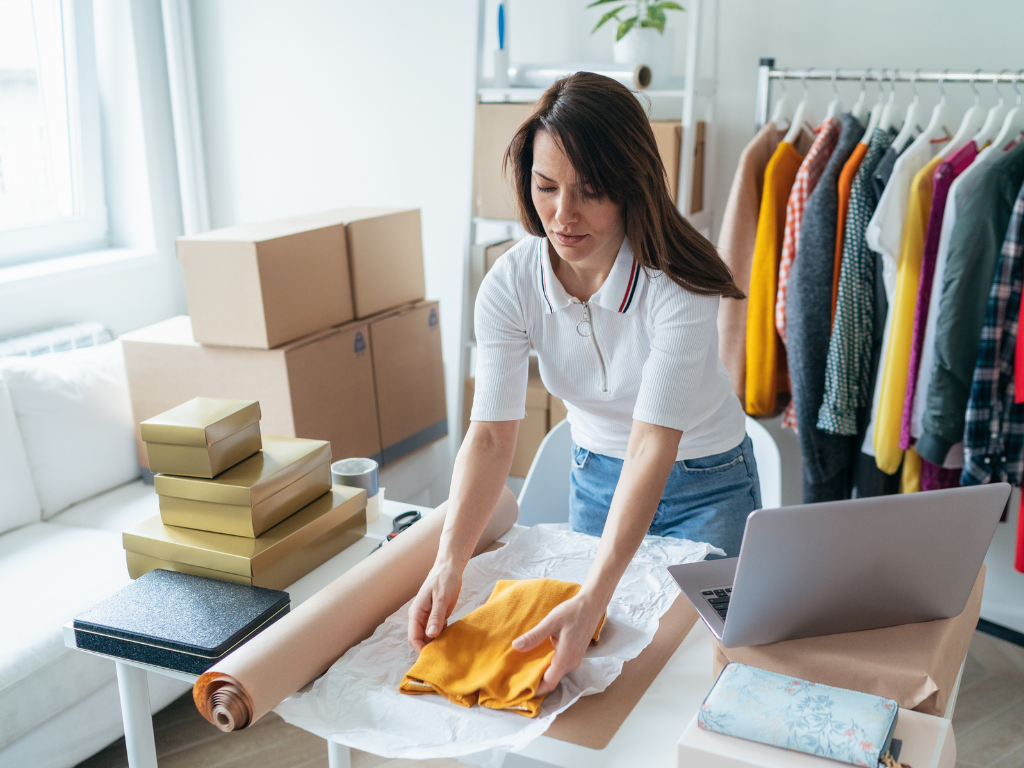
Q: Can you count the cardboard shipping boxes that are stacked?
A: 4